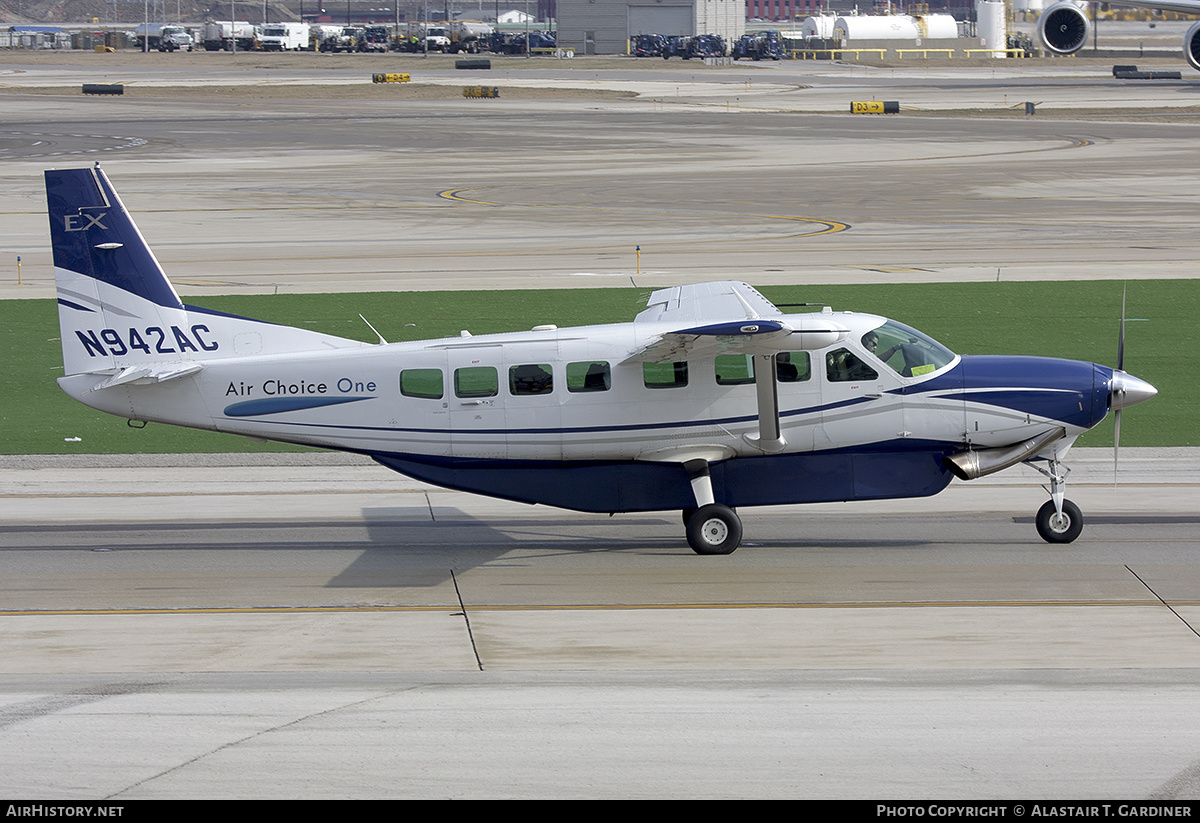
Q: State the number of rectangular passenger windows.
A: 7